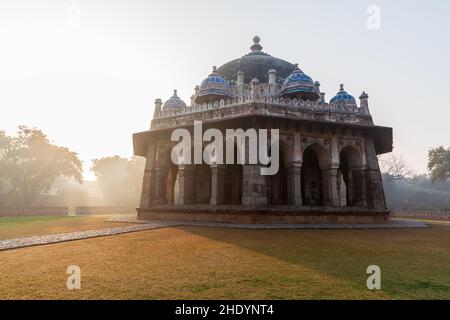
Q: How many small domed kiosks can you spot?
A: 4